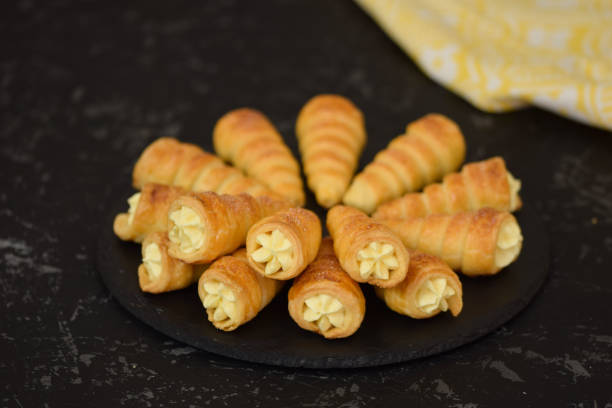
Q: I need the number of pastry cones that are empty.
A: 0